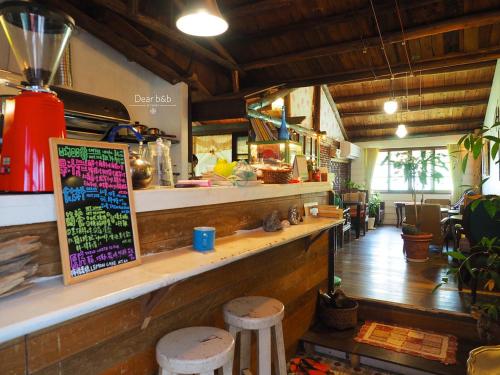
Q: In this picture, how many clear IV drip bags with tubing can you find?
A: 0